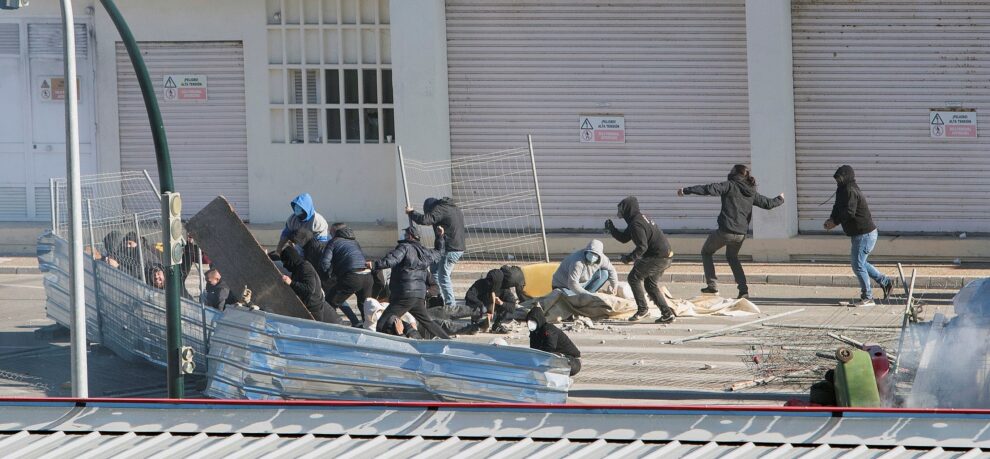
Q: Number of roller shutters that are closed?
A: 3